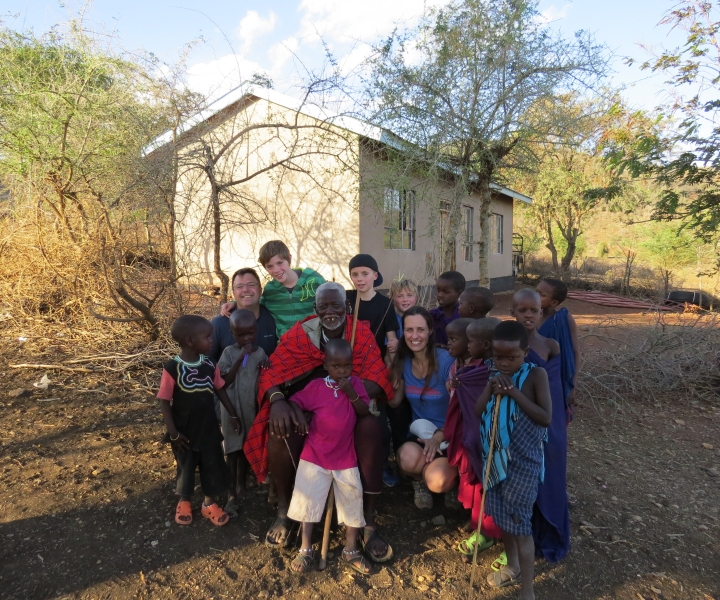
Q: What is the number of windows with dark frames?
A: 3